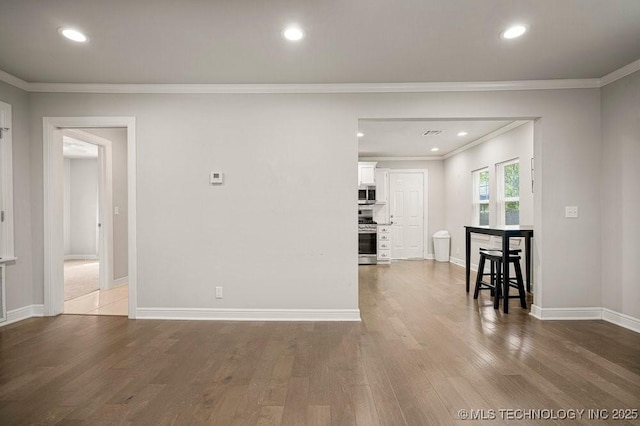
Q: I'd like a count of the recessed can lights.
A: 6